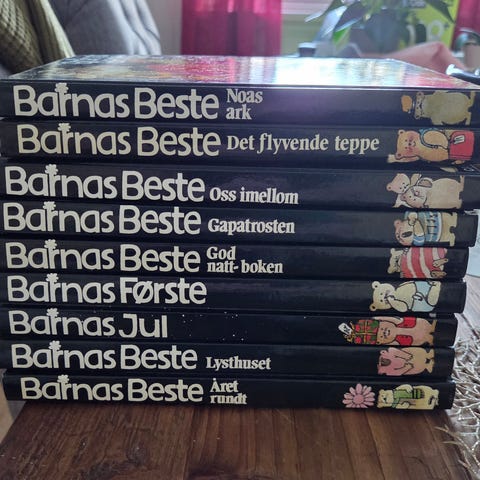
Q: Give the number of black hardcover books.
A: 9